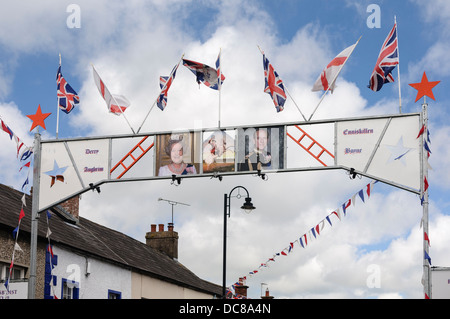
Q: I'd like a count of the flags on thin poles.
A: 7